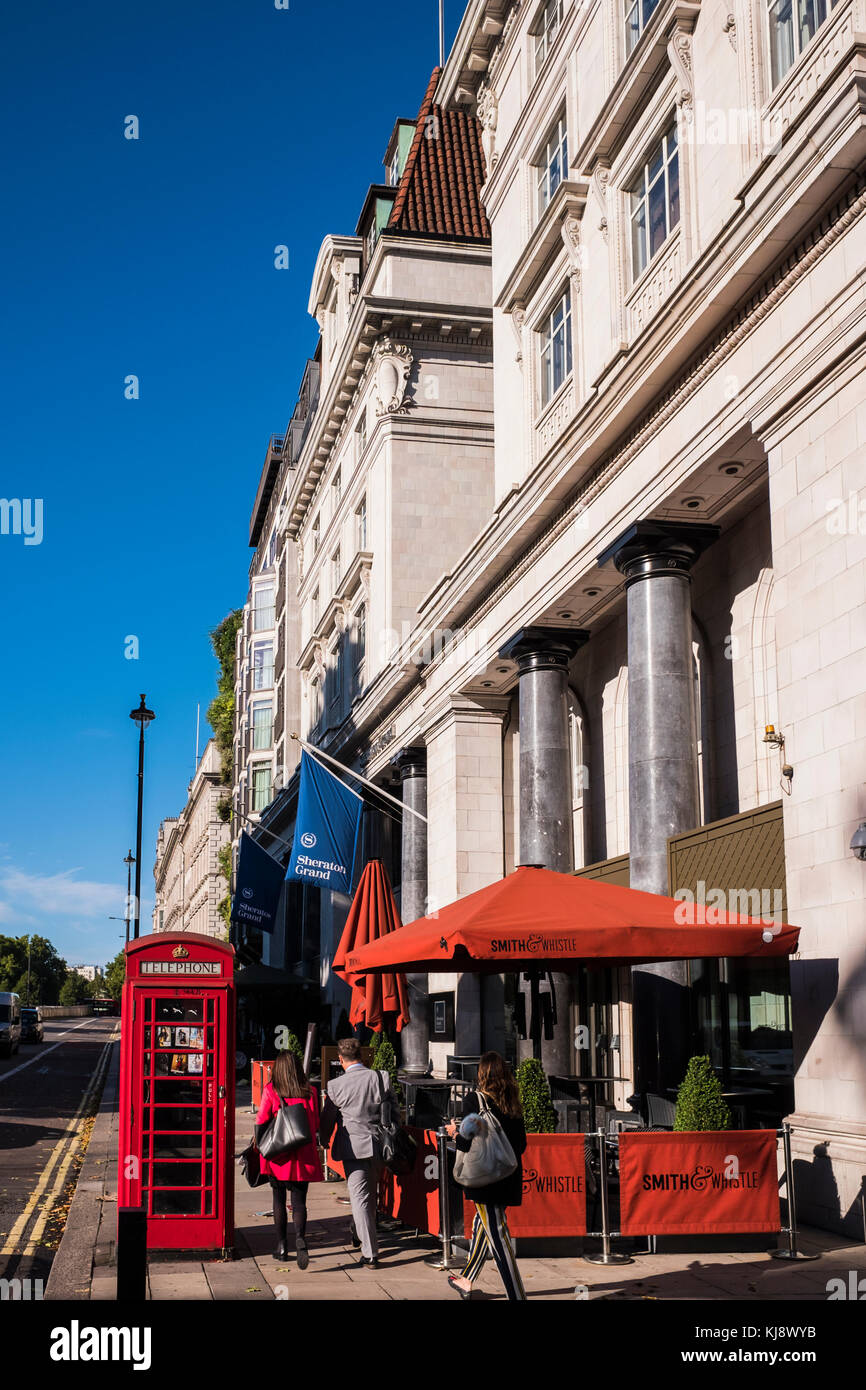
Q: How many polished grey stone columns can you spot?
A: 3